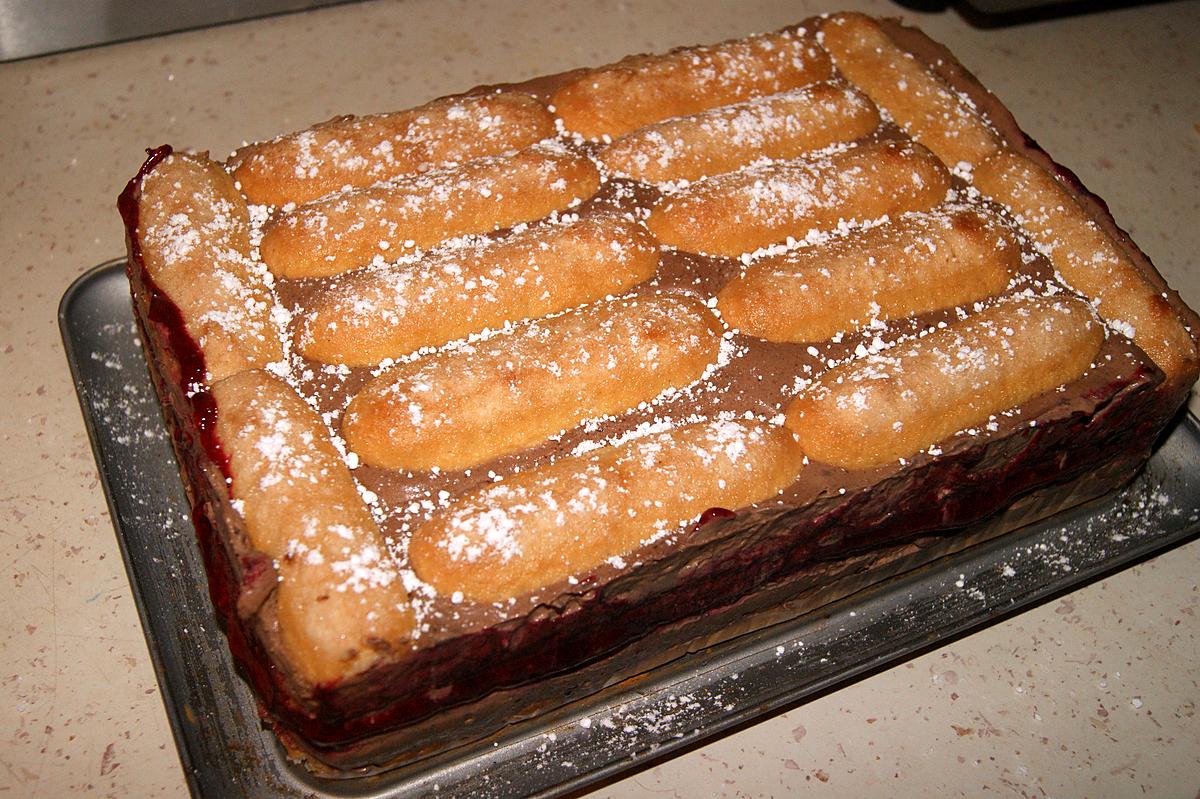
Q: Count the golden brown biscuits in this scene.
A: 14